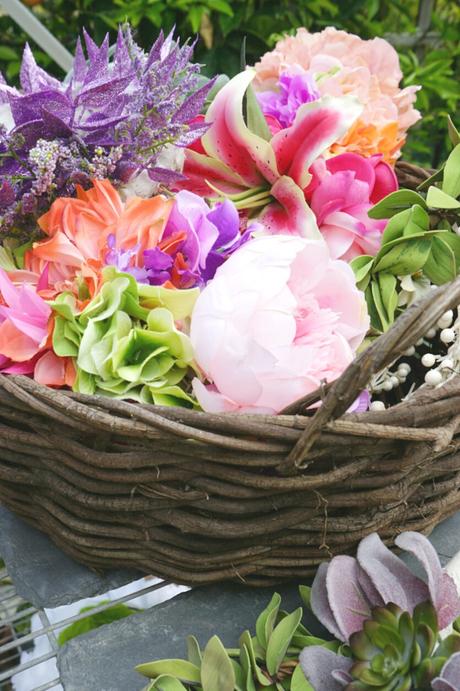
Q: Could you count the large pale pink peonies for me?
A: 1